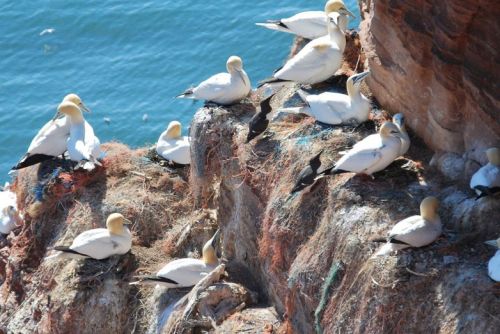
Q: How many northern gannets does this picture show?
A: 15